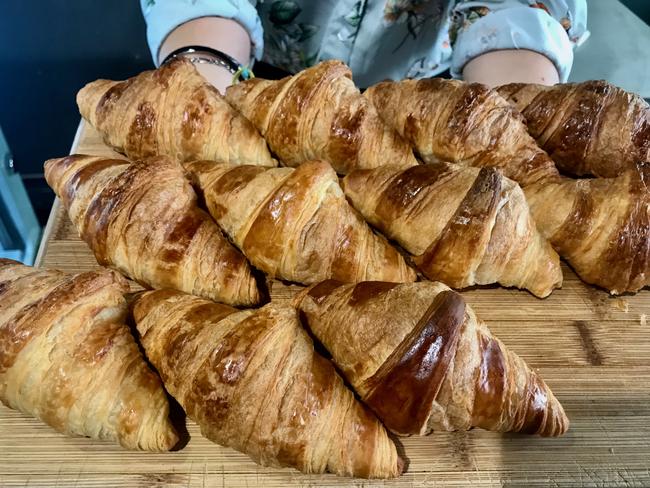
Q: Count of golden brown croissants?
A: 11